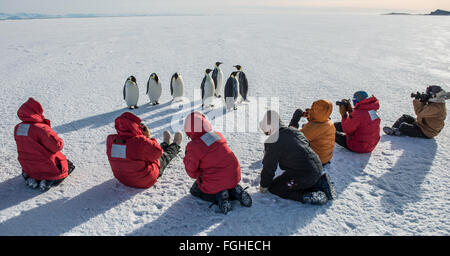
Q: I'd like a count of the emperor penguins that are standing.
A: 7